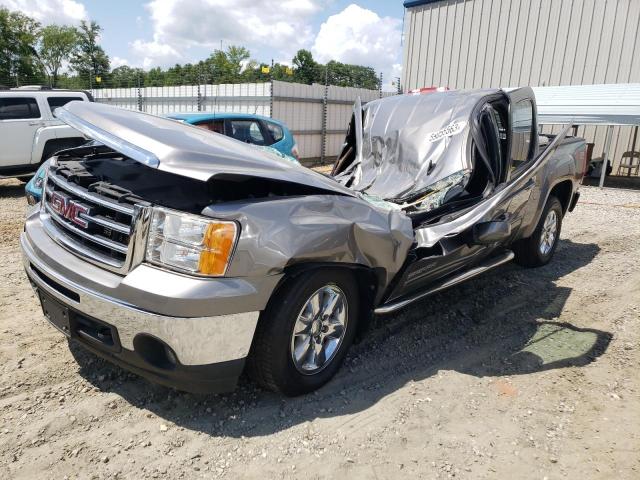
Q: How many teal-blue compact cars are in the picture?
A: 1